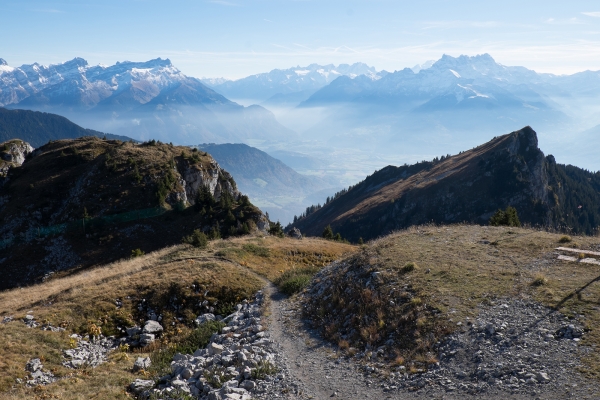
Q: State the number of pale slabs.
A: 2